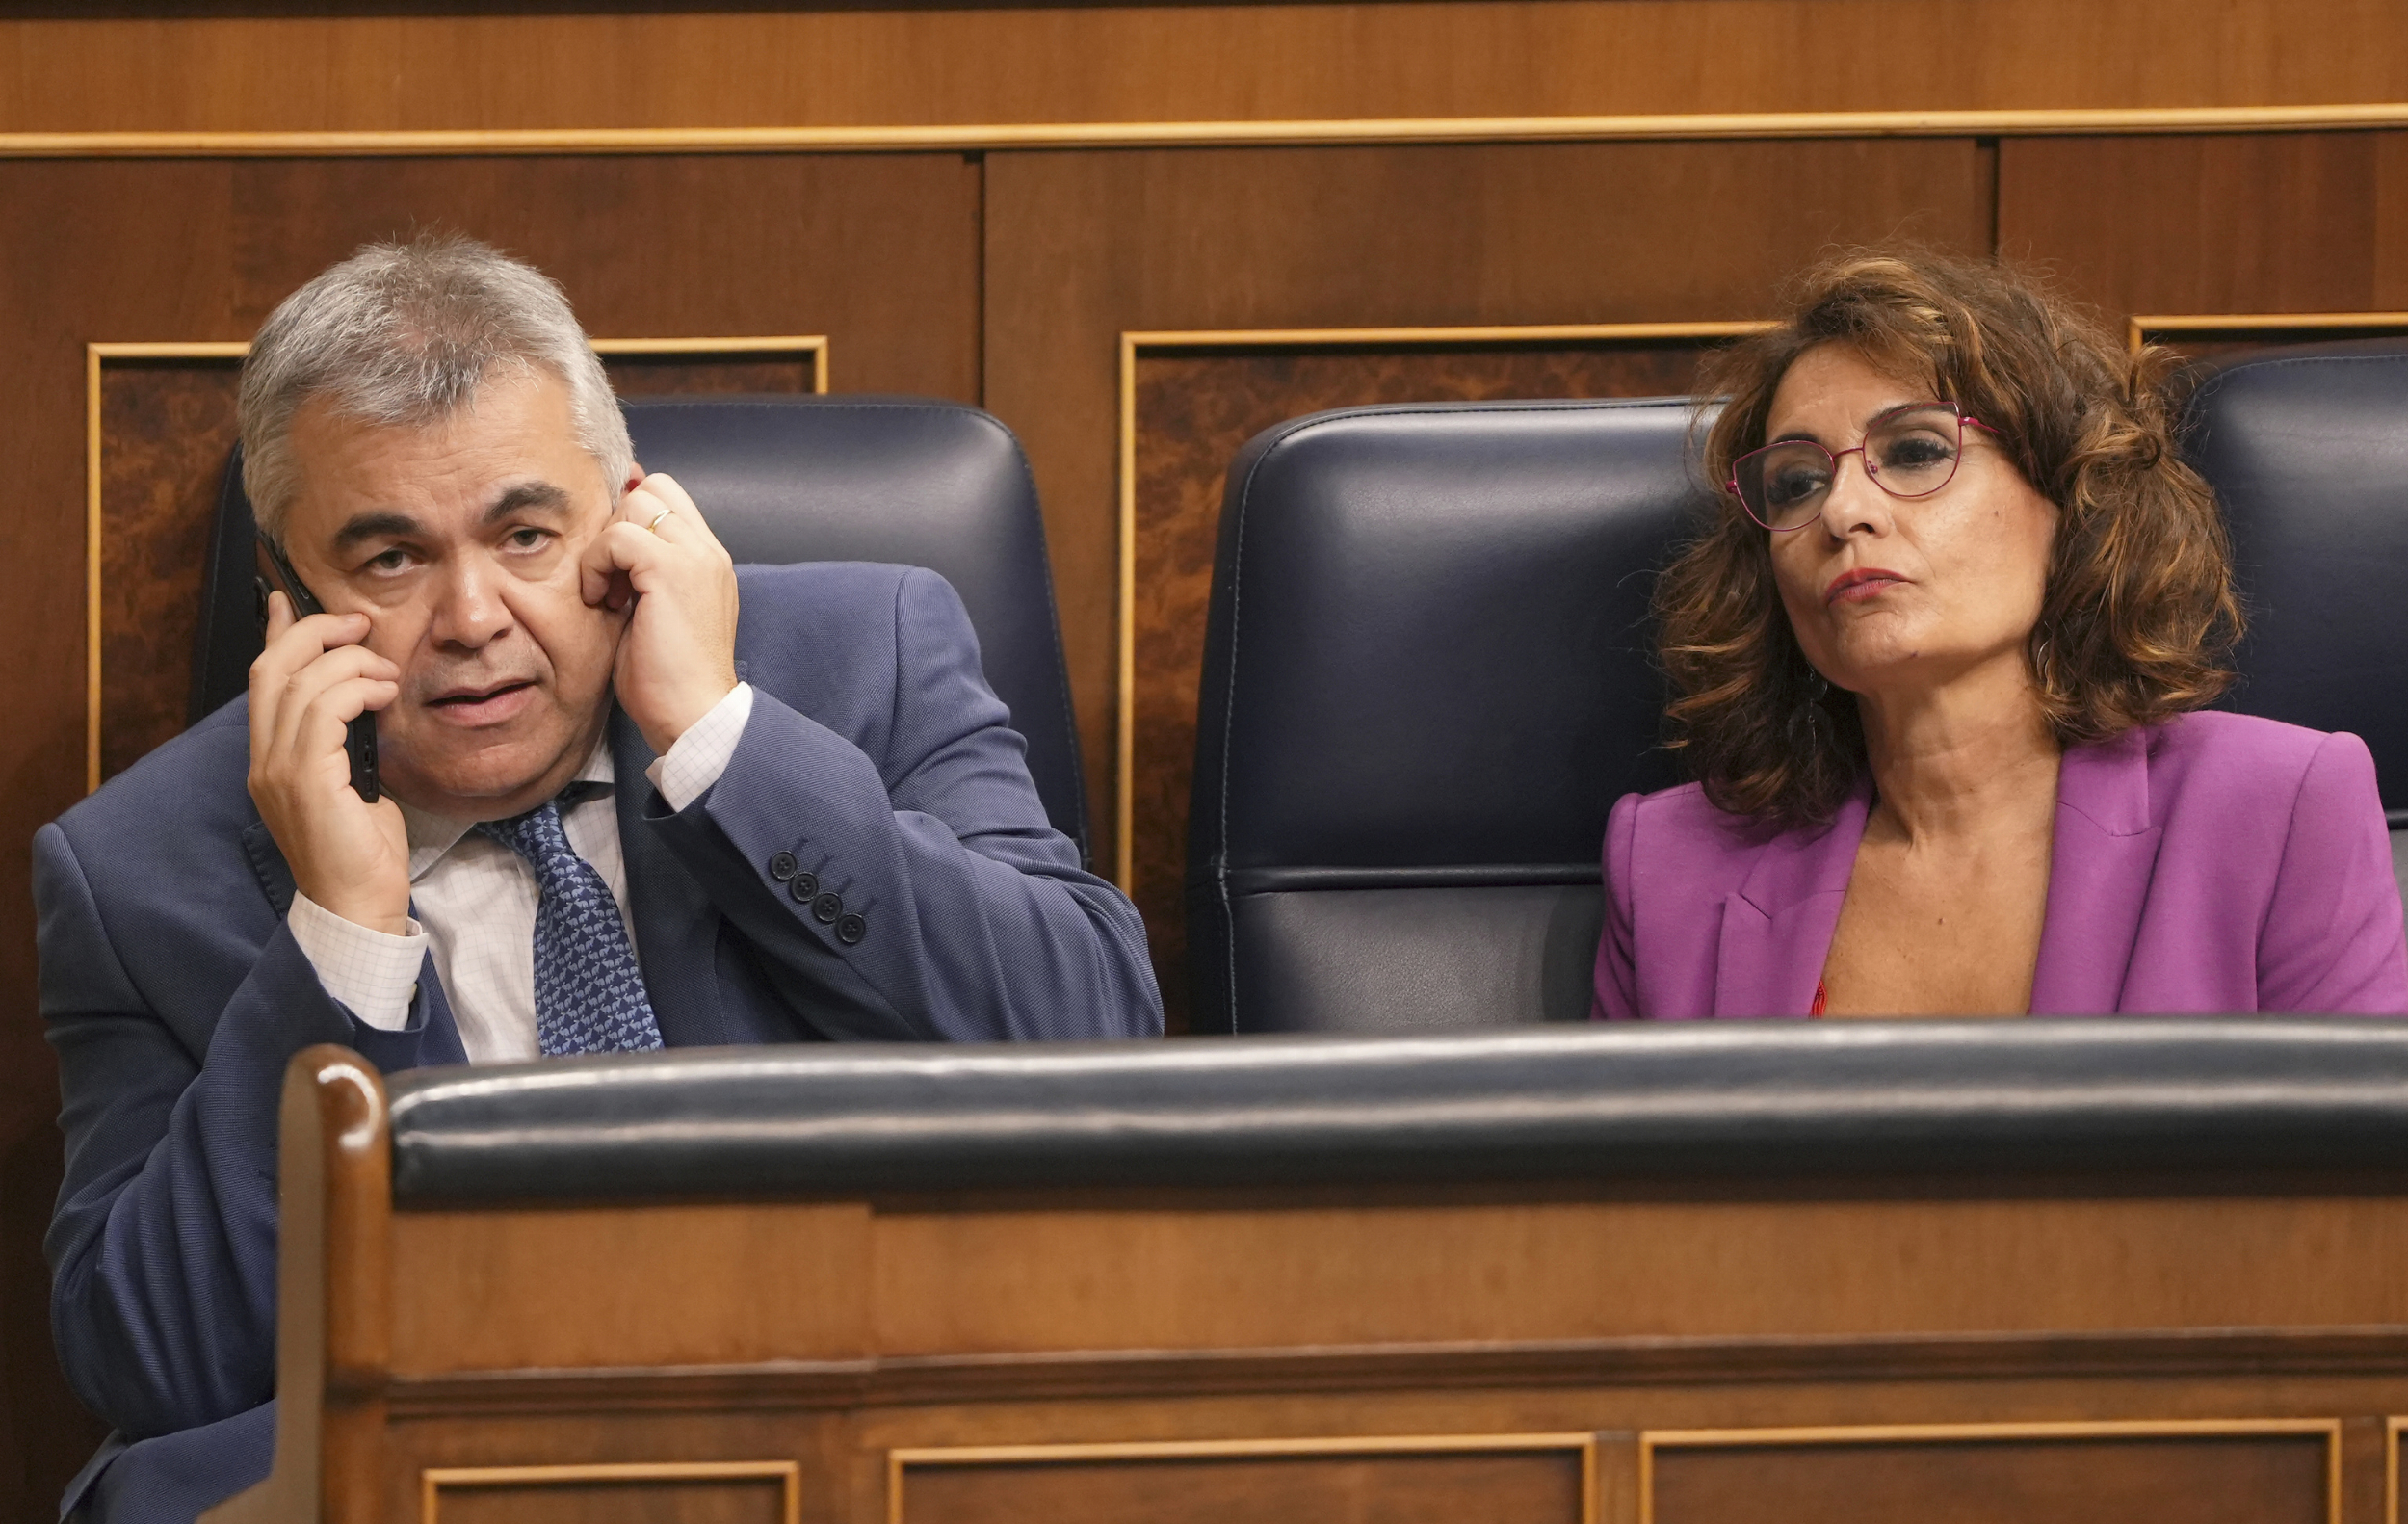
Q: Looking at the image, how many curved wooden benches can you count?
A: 1